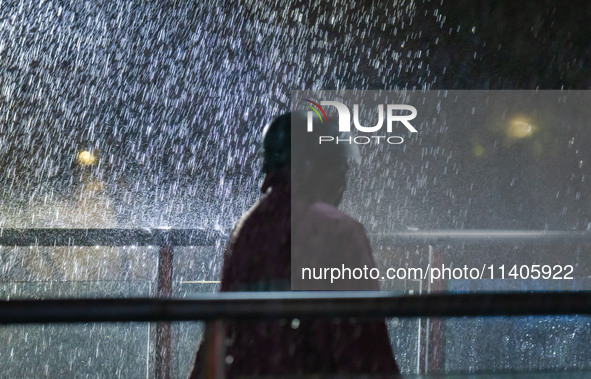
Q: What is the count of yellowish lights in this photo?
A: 2